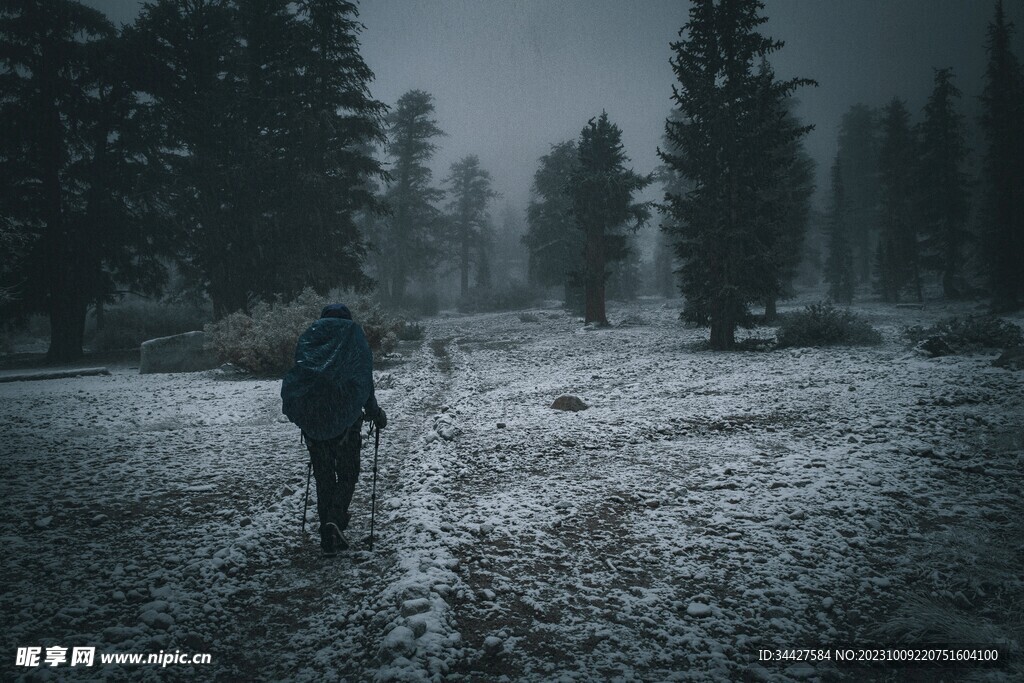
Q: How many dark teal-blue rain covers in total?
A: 1